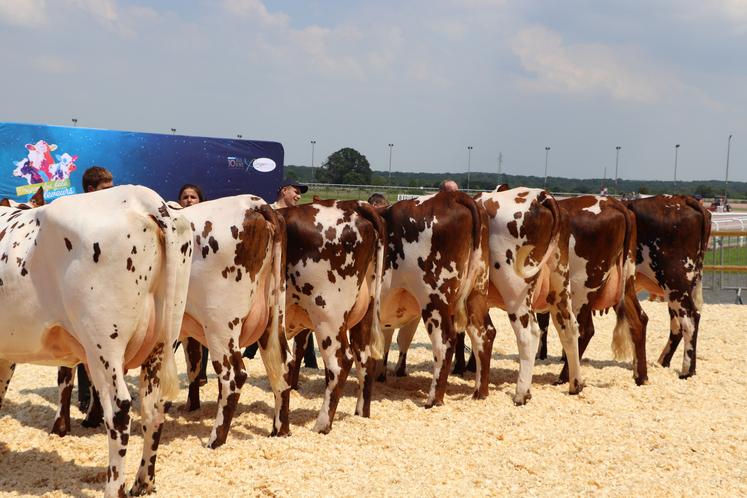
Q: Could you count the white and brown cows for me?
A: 7